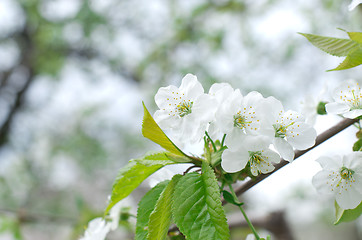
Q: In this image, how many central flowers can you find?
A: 4